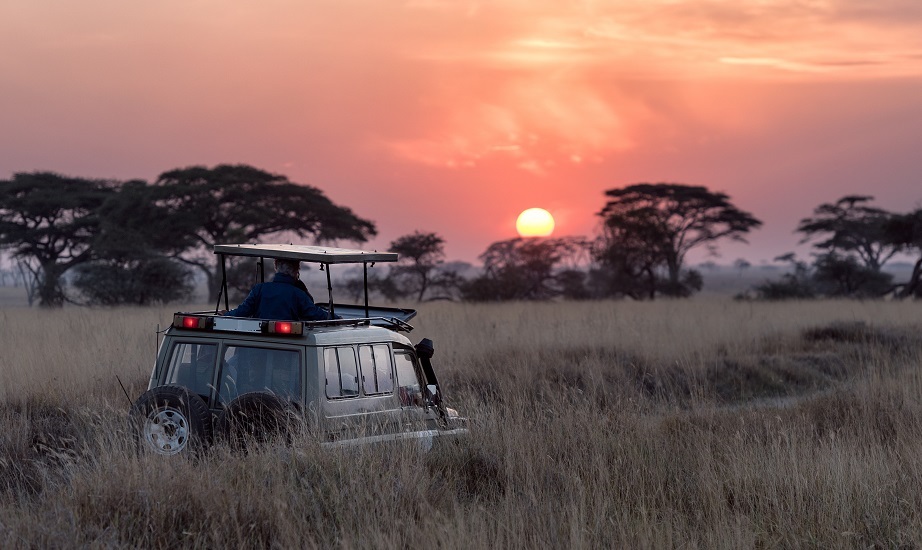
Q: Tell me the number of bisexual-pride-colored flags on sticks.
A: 0